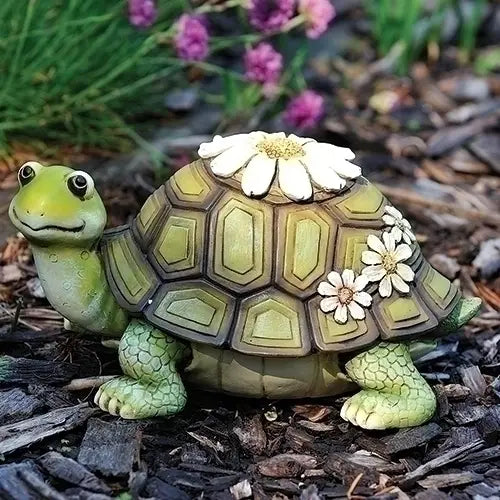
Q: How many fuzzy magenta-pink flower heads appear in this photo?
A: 6